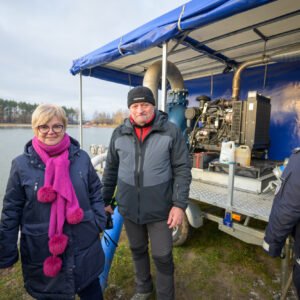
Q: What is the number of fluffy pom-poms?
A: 4